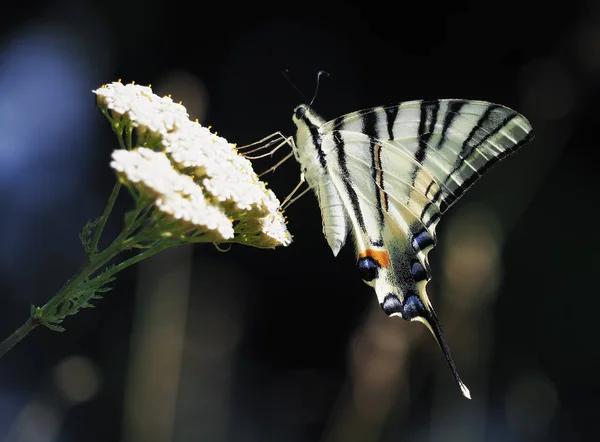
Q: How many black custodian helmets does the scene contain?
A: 0